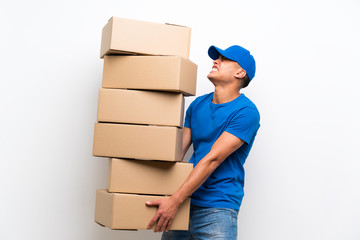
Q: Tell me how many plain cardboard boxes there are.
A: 6